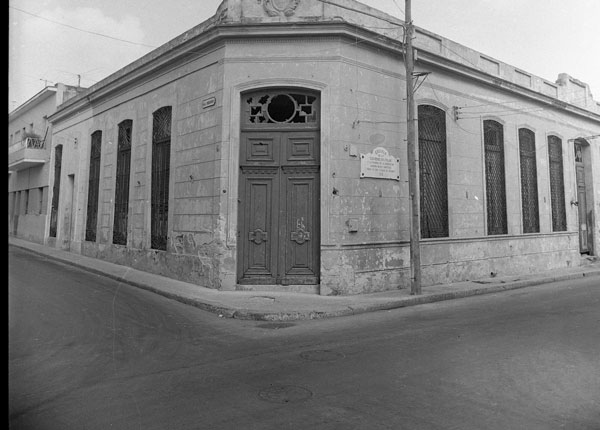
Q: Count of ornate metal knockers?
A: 2